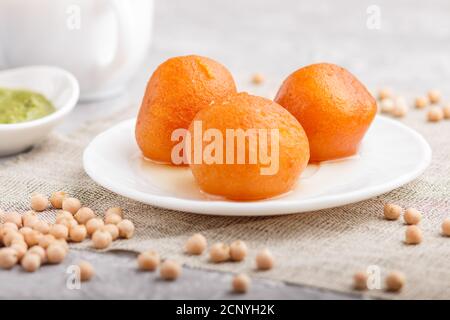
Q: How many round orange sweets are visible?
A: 3